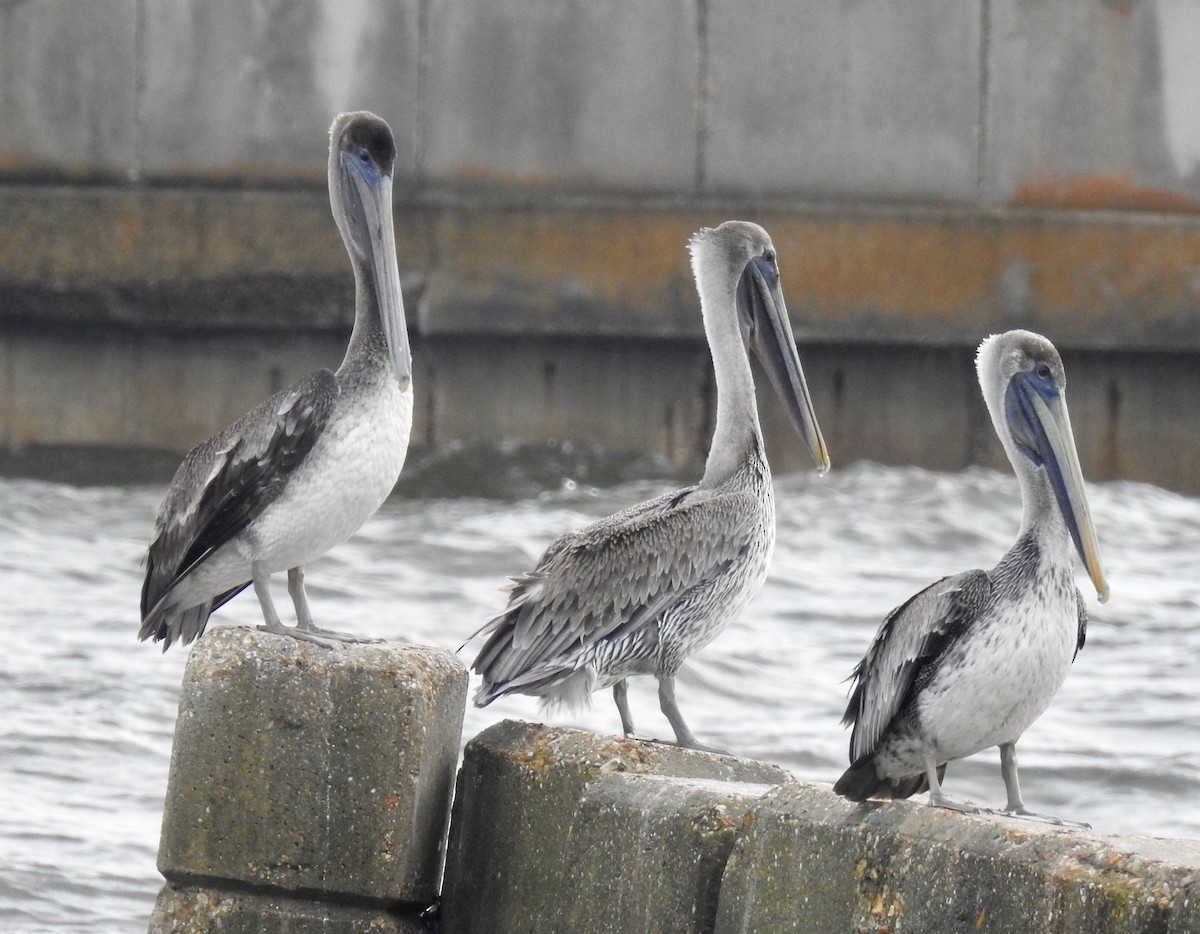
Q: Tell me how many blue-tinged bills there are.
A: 3